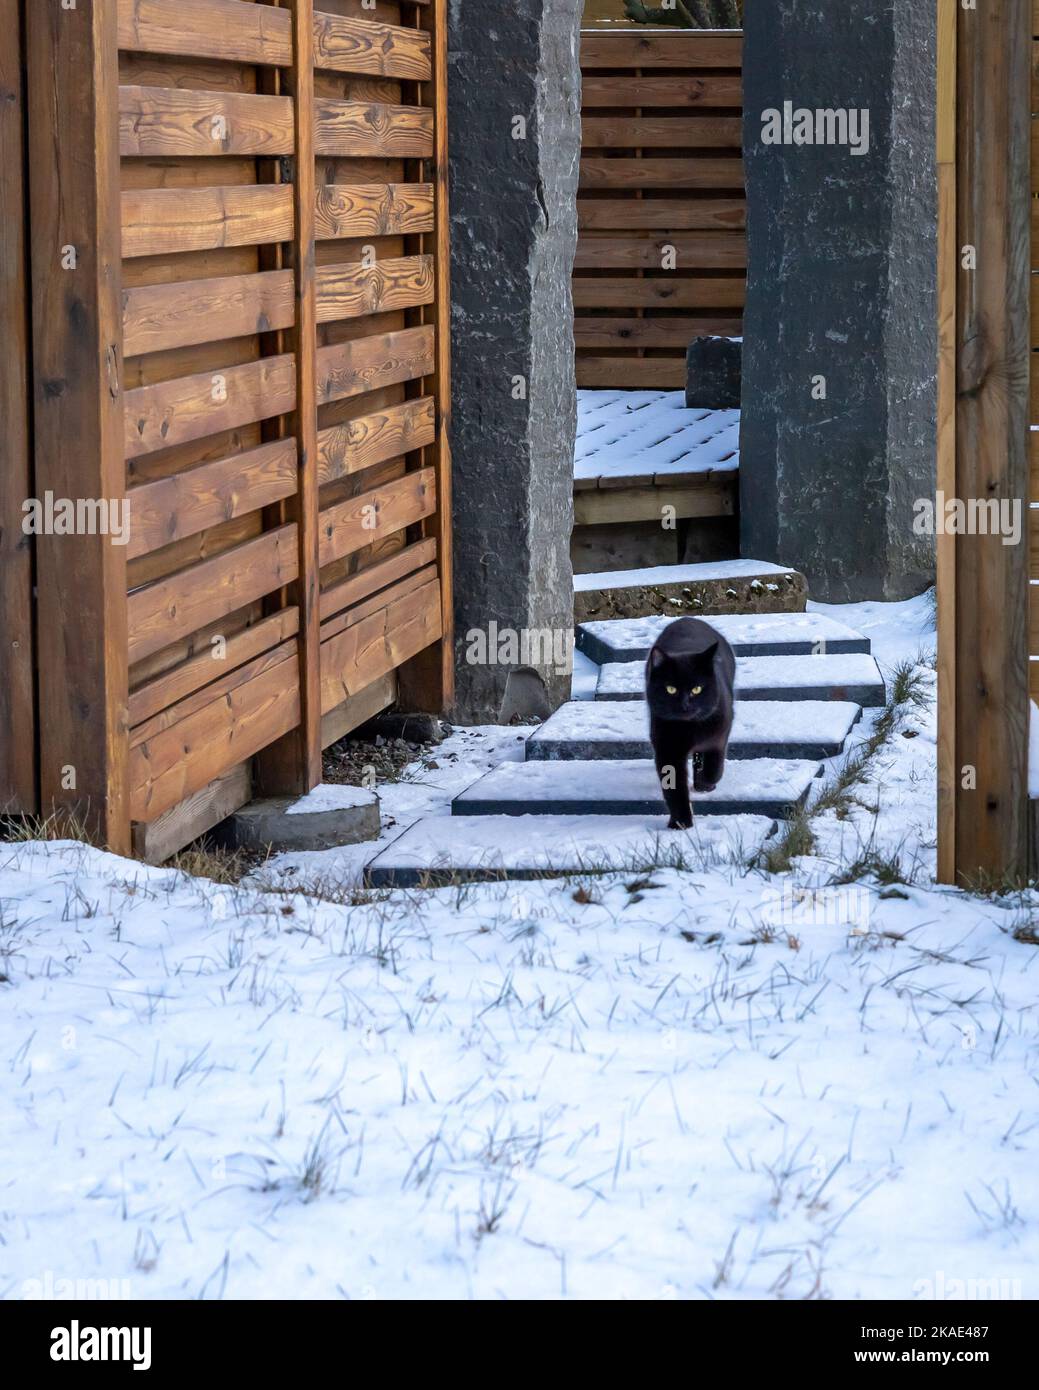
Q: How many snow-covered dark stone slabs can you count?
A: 5